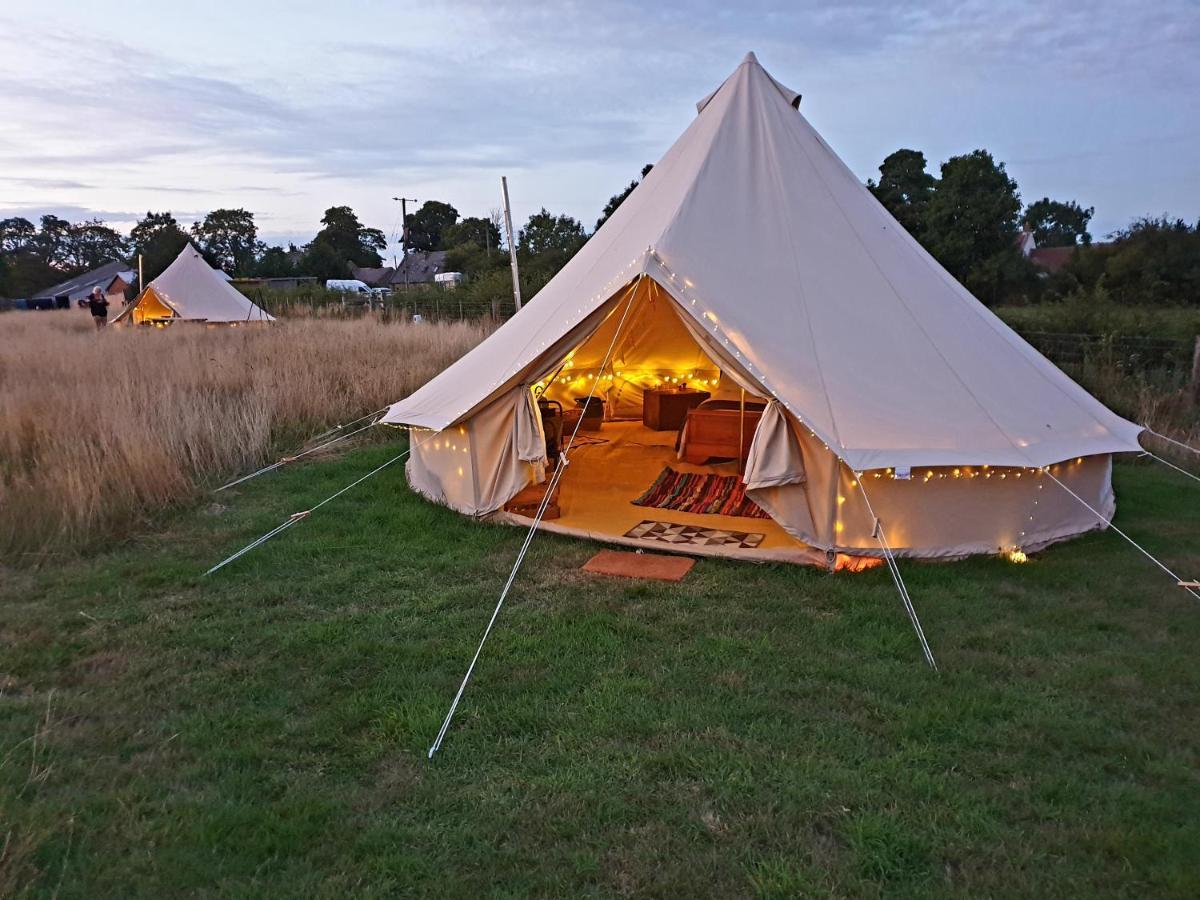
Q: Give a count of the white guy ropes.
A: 8